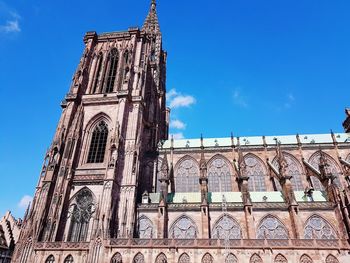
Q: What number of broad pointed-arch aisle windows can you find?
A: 5